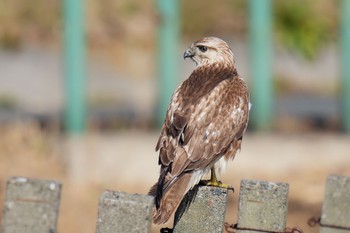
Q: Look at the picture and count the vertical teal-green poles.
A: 4